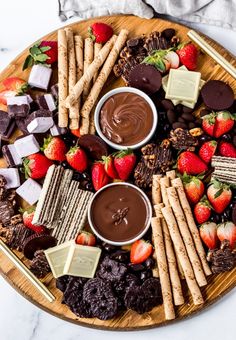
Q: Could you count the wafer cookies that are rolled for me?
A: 15